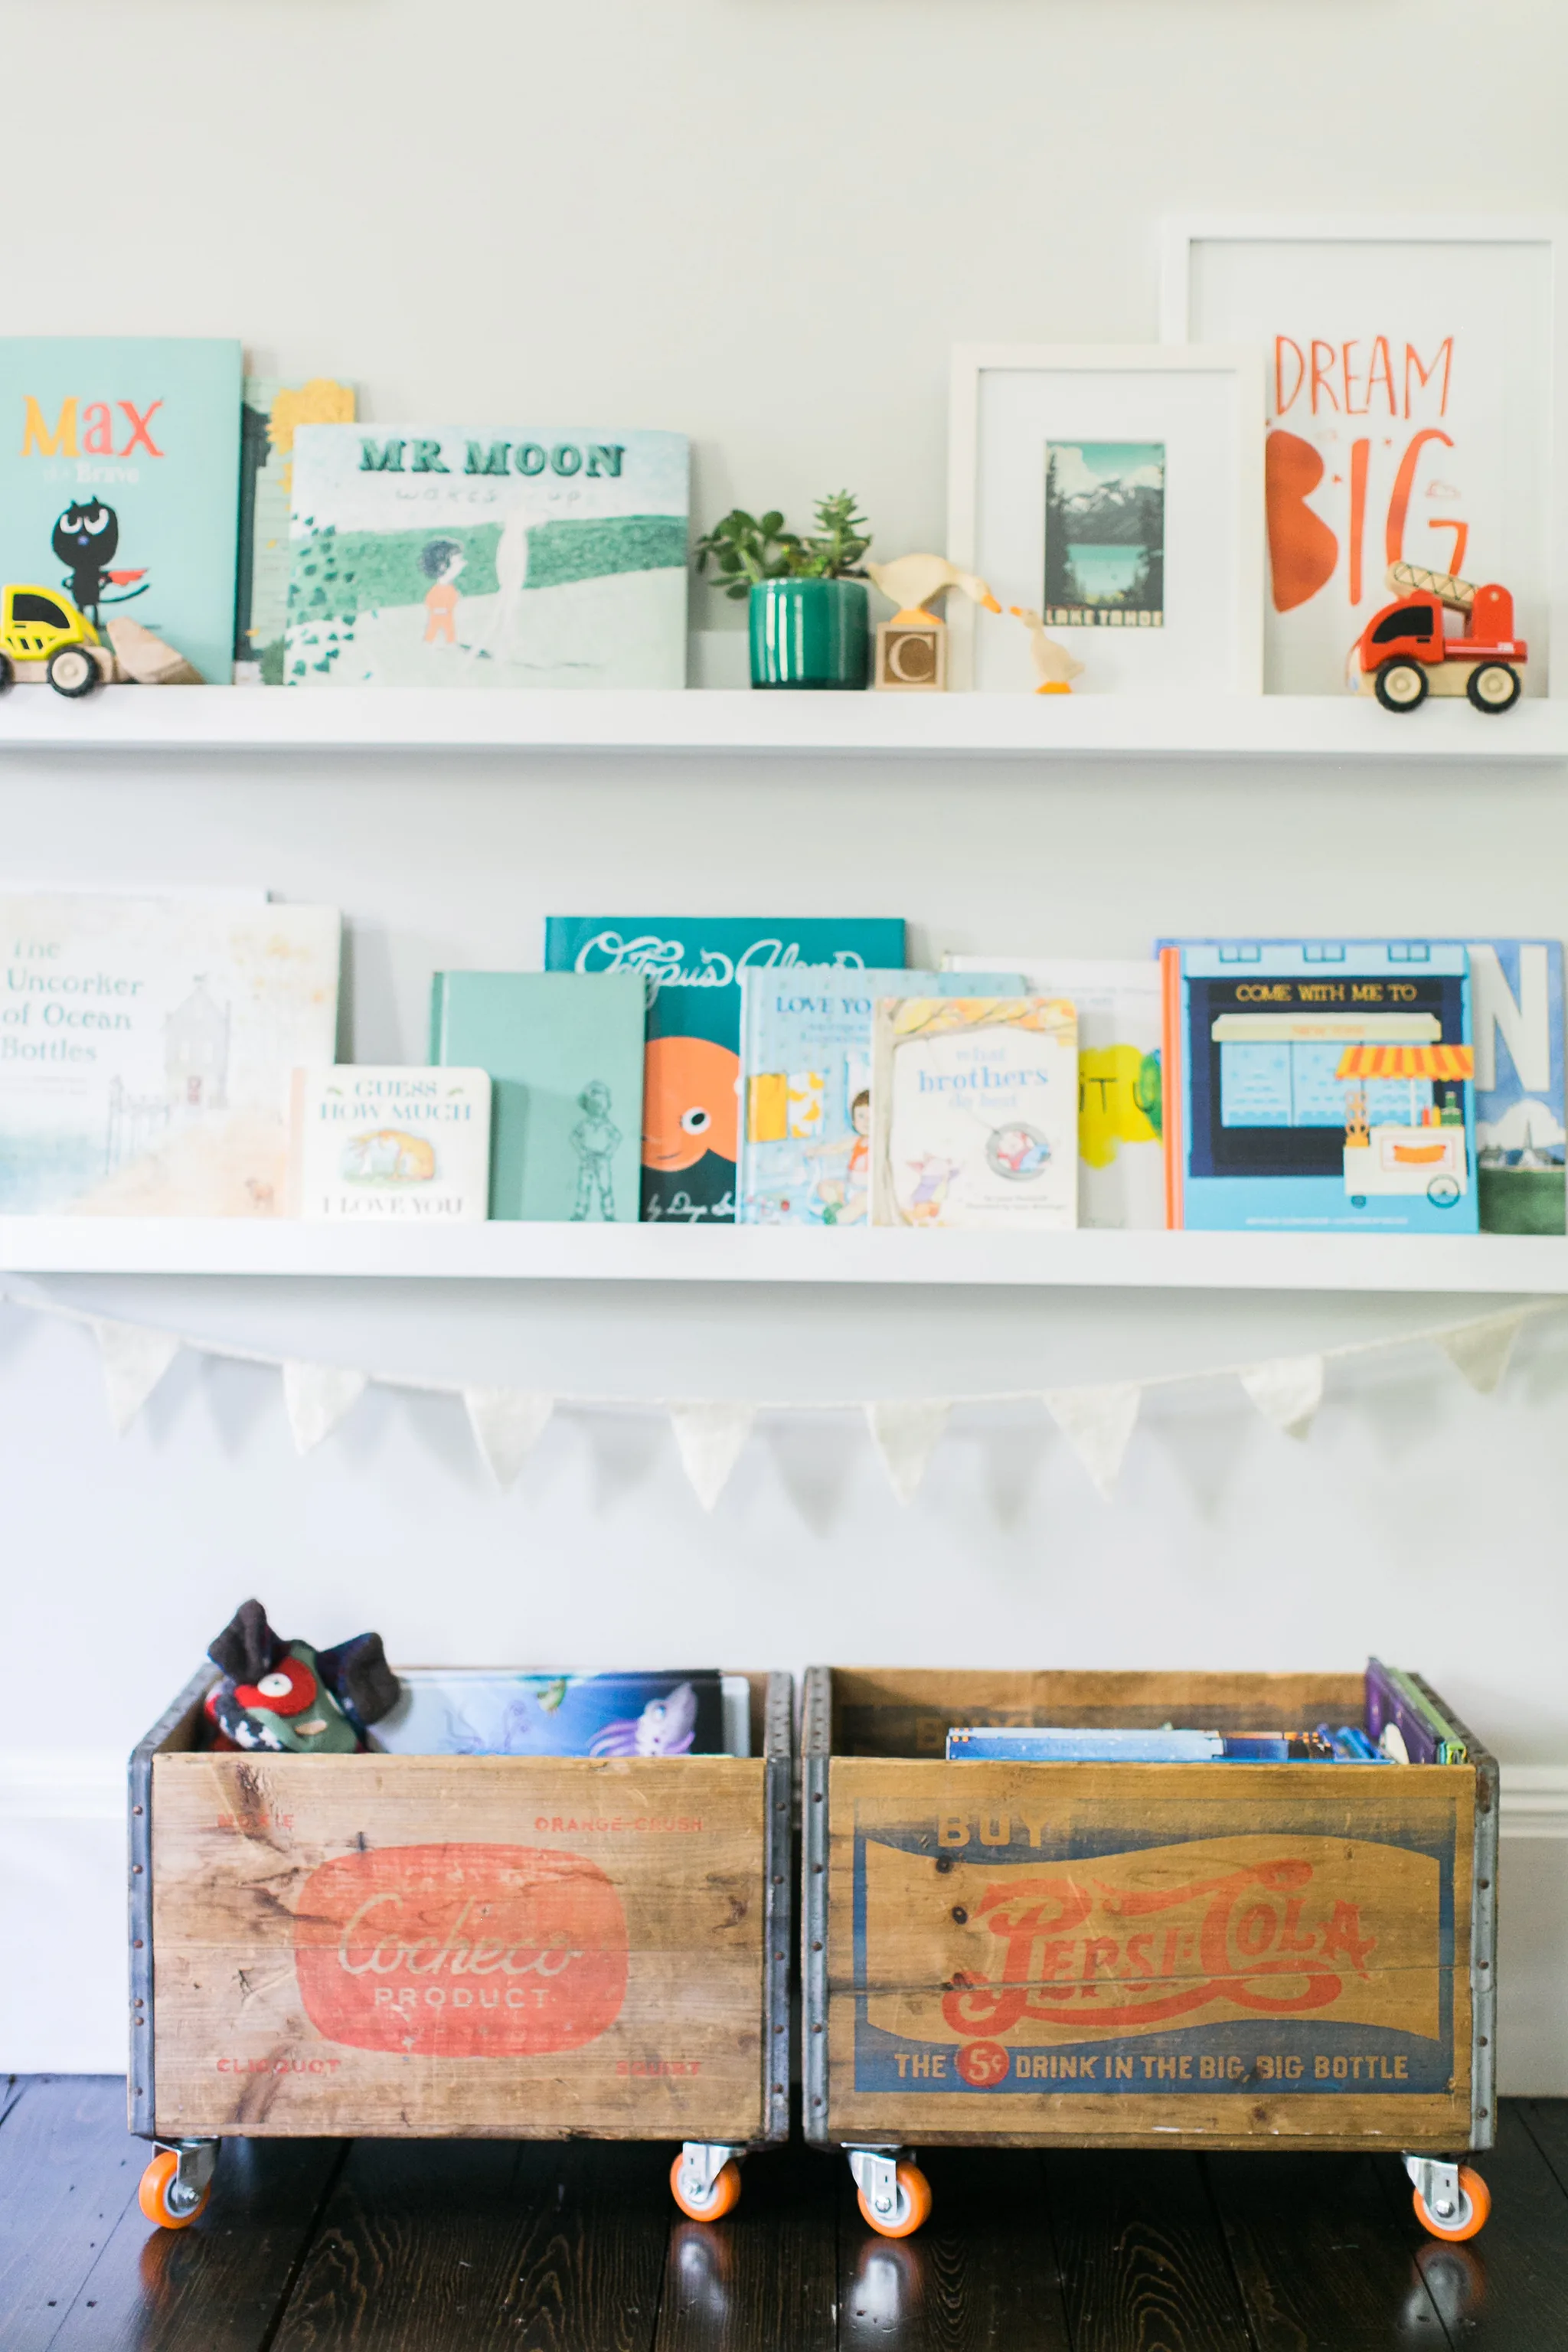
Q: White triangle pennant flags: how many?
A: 8